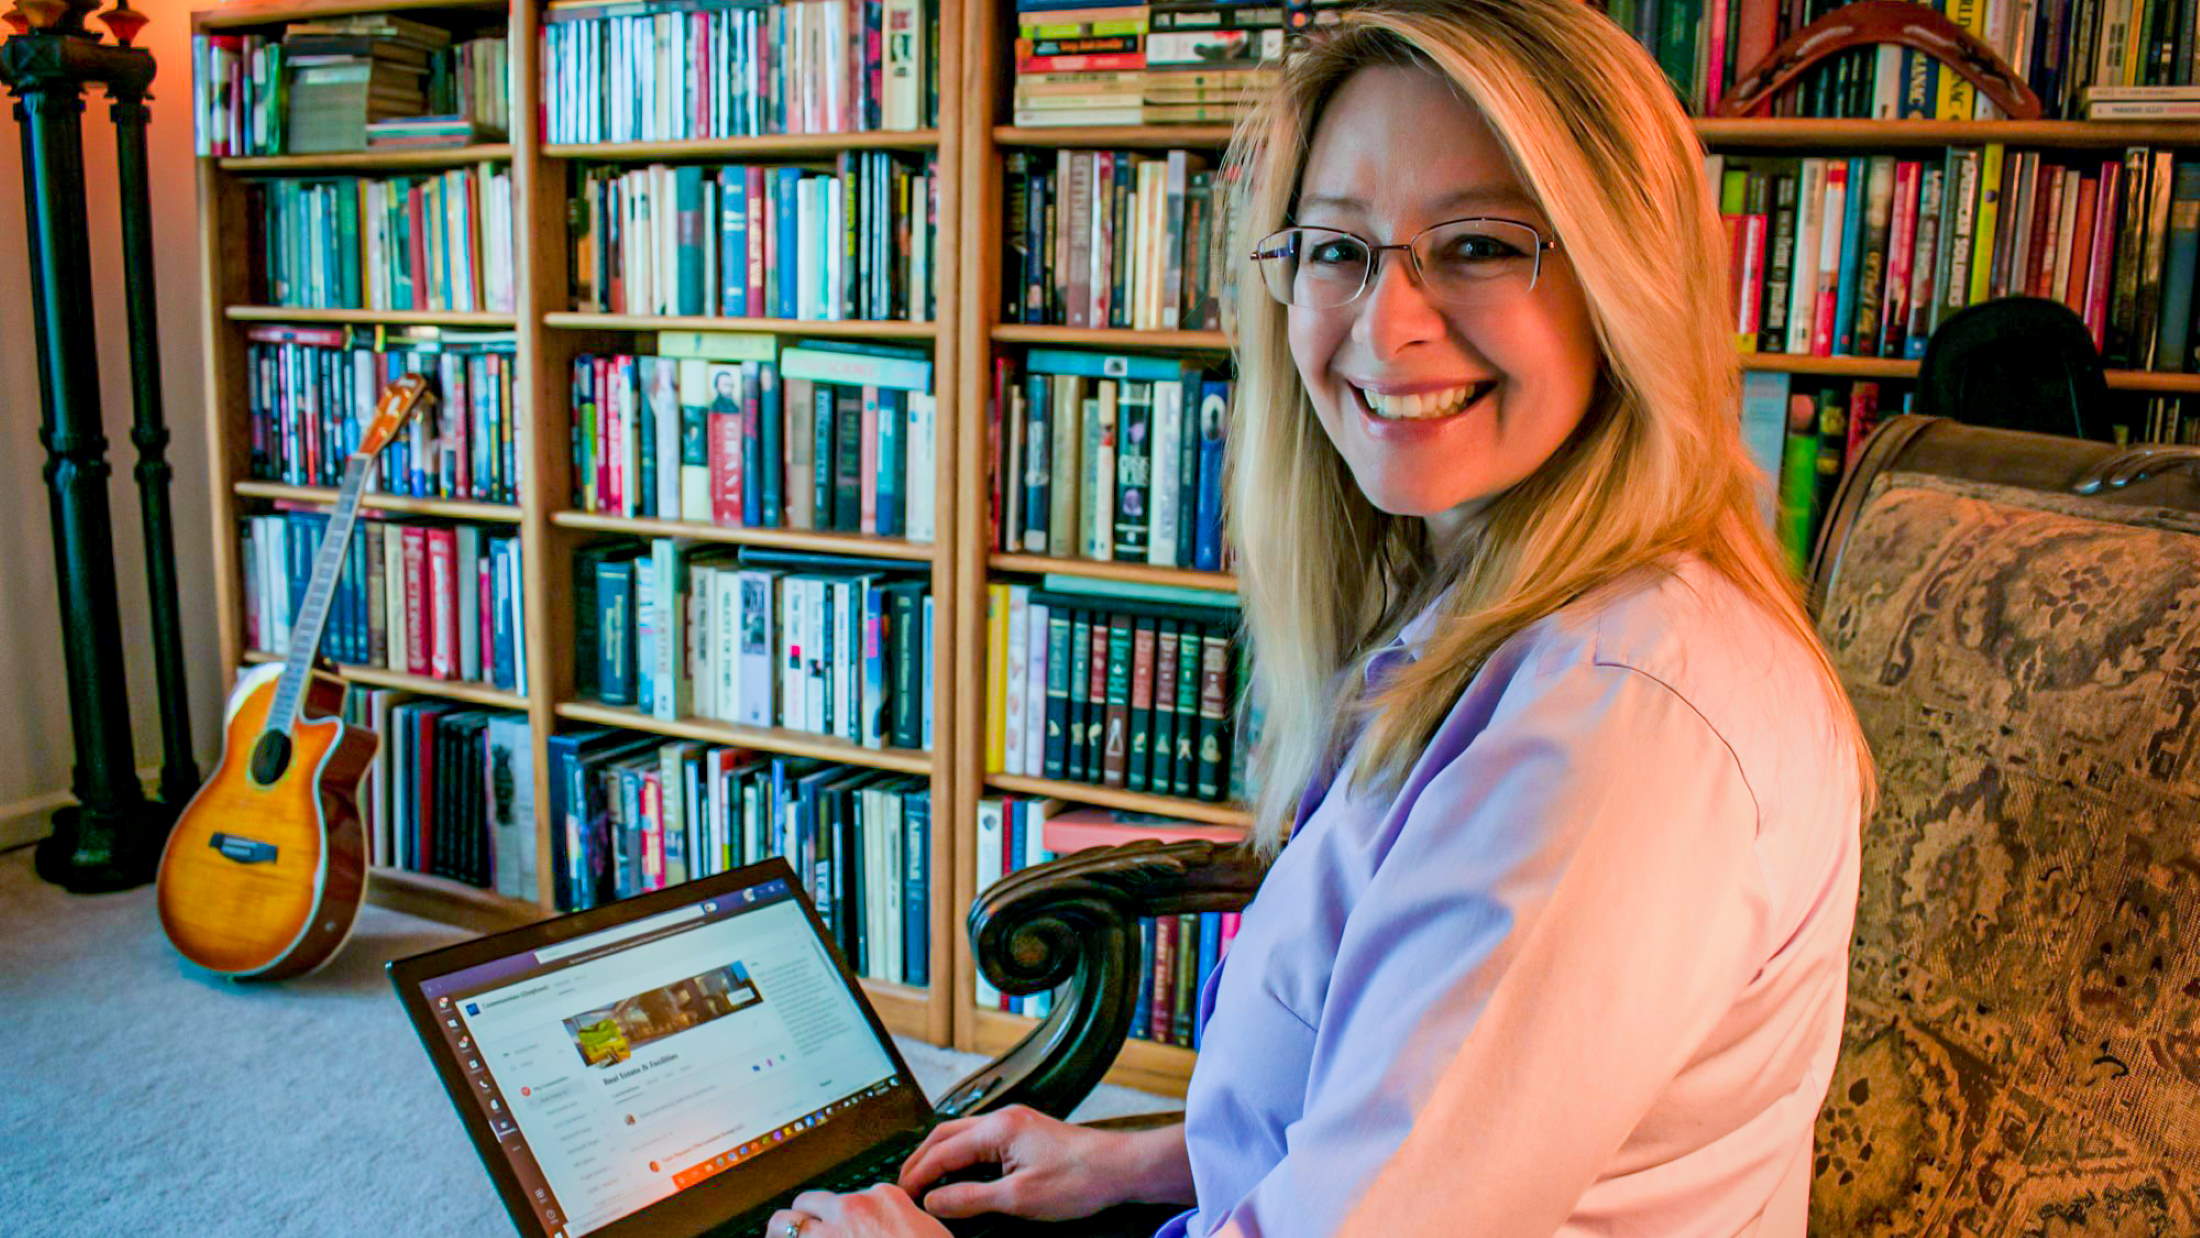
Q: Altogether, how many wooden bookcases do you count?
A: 4